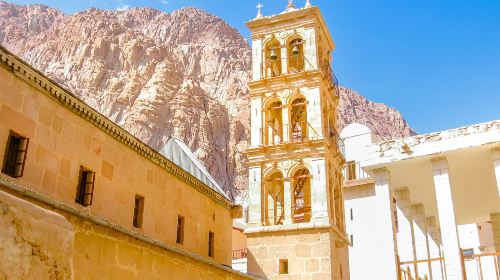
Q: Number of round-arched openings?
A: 6